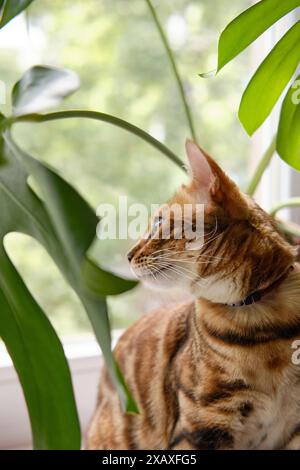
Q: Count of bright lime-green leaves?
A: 3